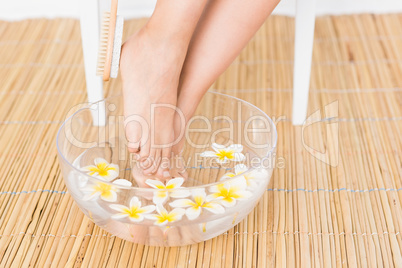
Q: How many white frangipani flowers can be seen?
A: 9